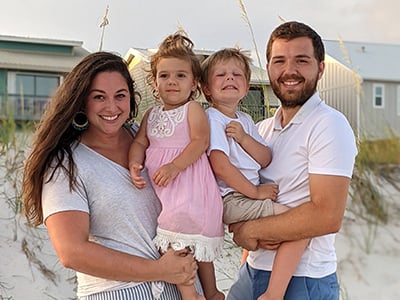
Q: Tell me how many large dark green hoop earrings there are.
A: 1